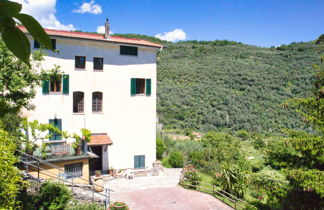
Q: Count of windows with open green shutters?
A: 2